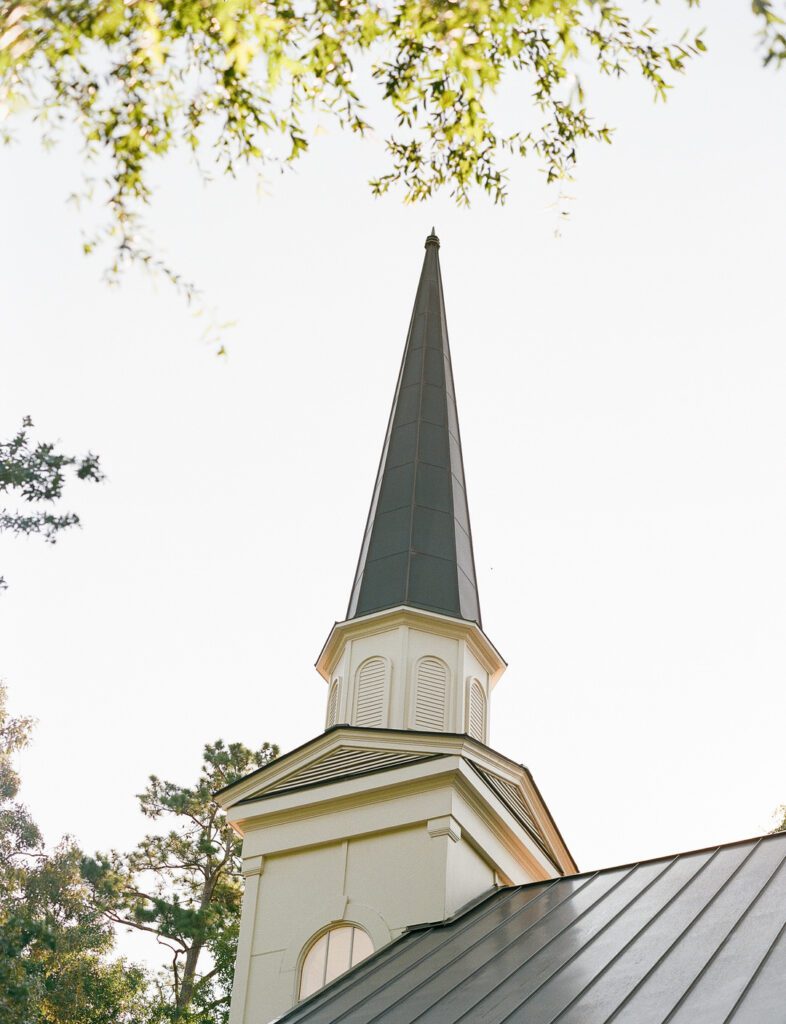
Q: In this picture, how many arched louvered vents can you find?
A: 4